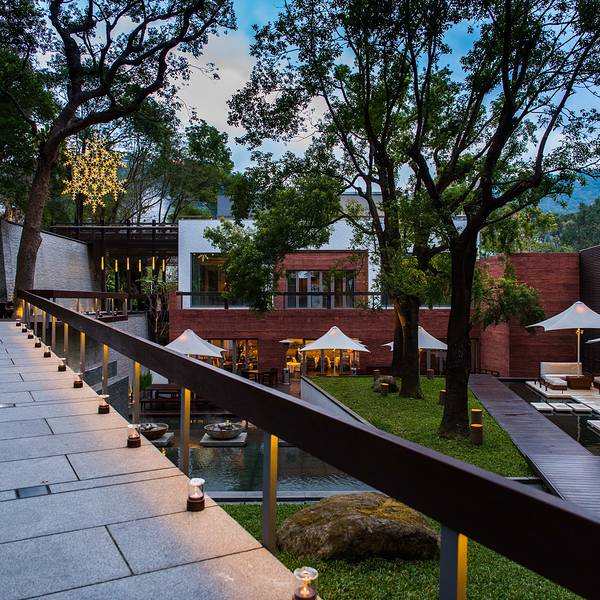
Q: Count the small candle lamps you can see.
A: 11